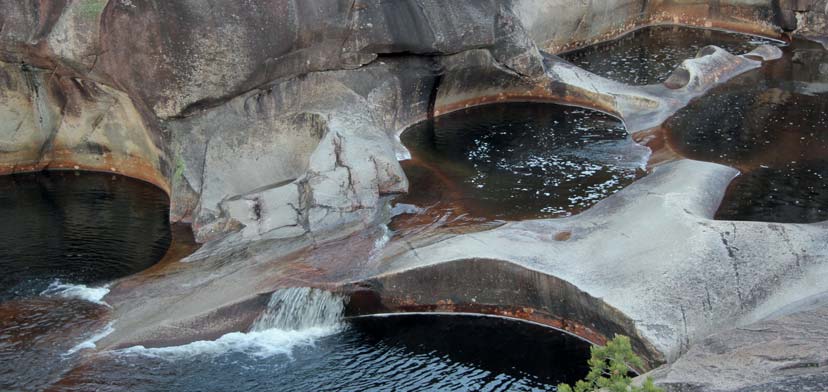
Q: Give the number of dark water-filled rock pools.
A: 5